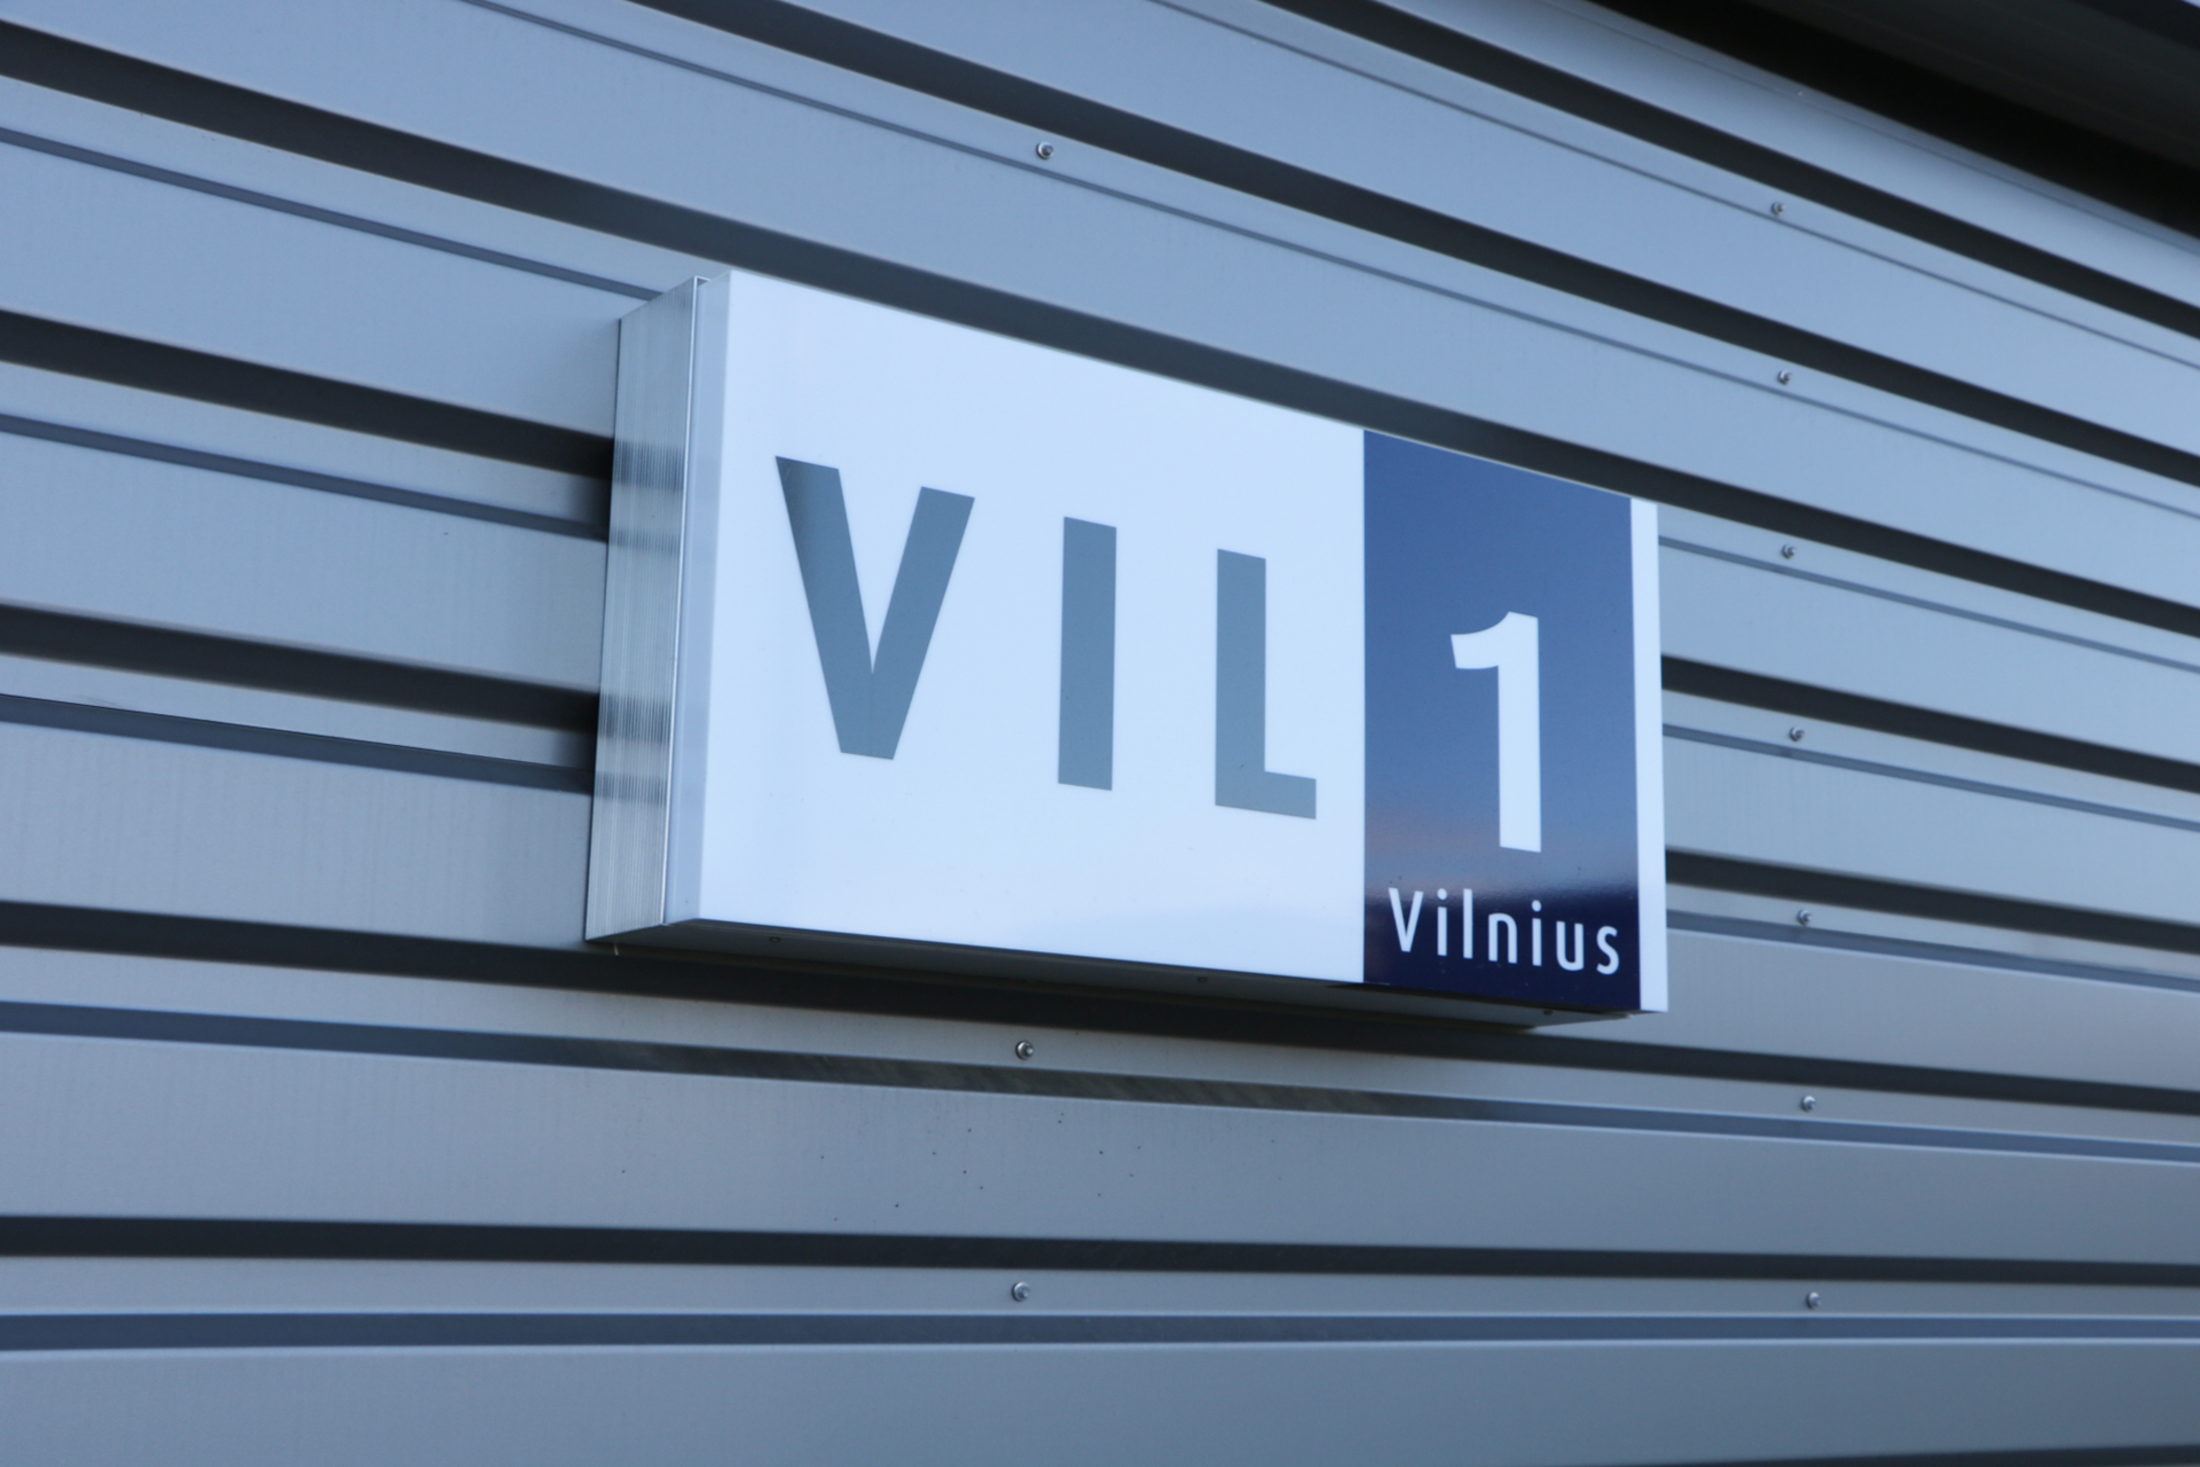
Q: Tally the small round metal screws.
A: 10